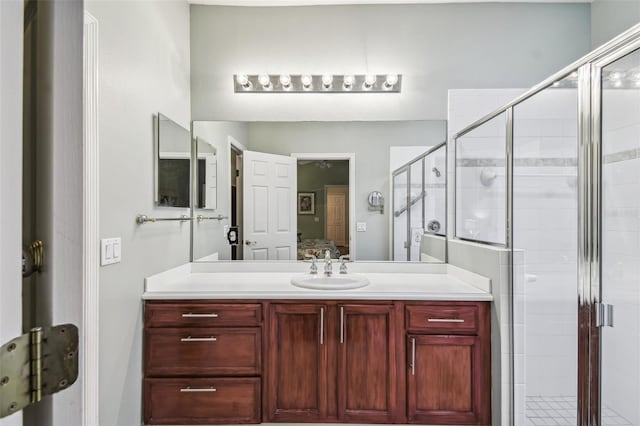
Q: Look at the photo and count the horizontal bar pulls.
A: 4